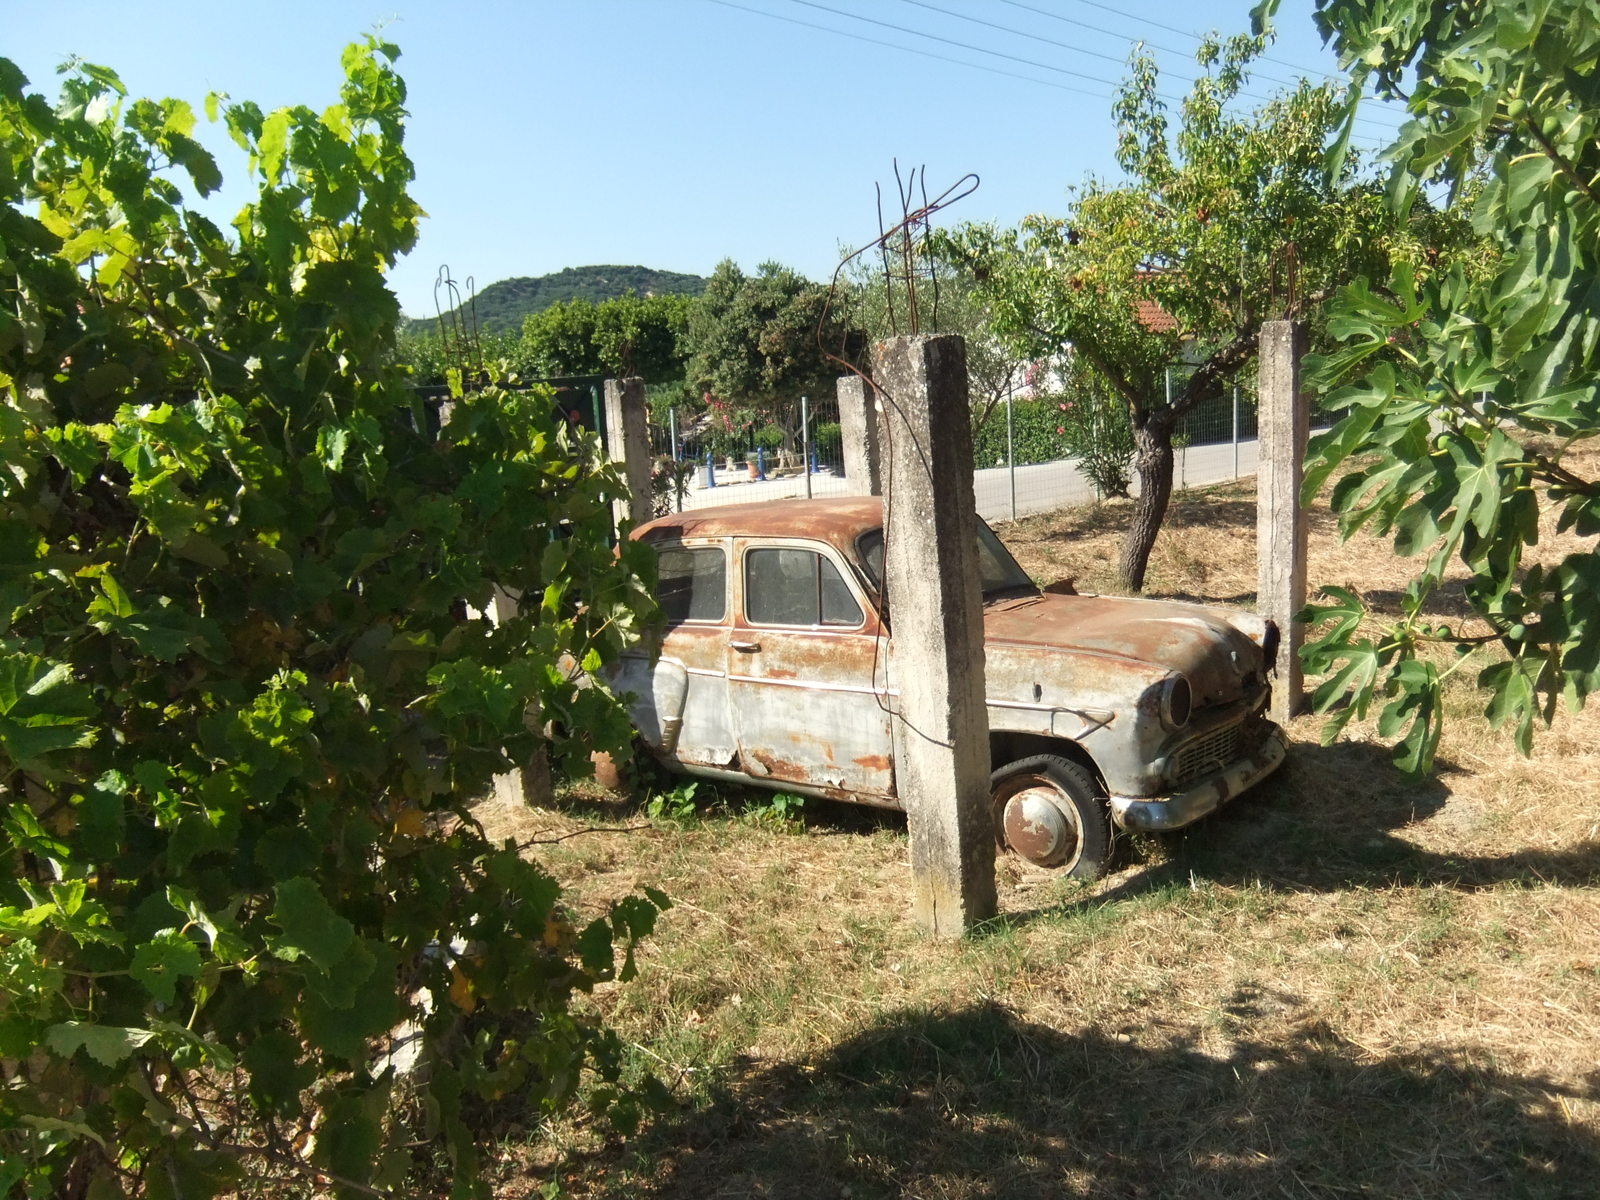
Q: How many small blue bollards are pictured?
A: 3